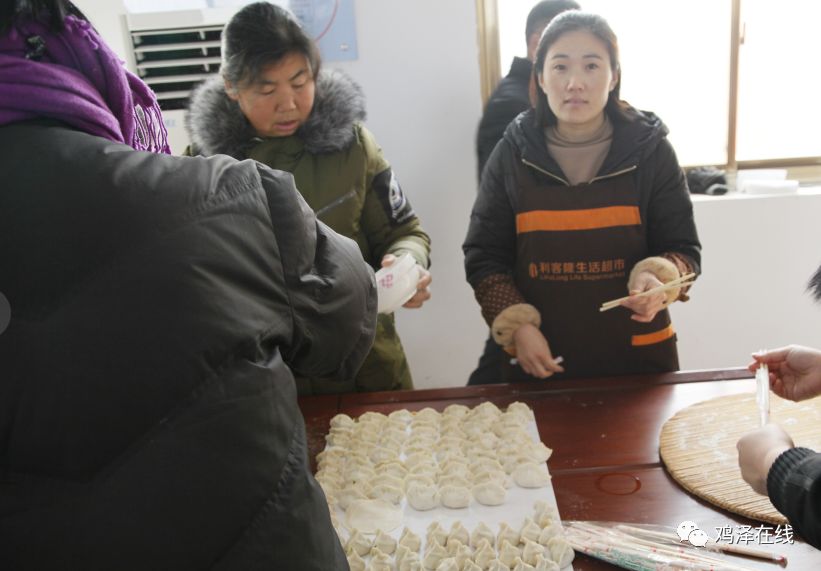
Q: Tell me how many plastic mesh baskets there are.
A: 0